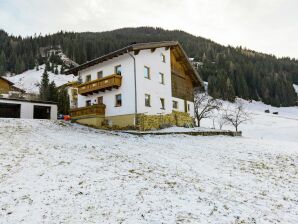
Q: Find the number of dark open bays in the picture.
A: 2